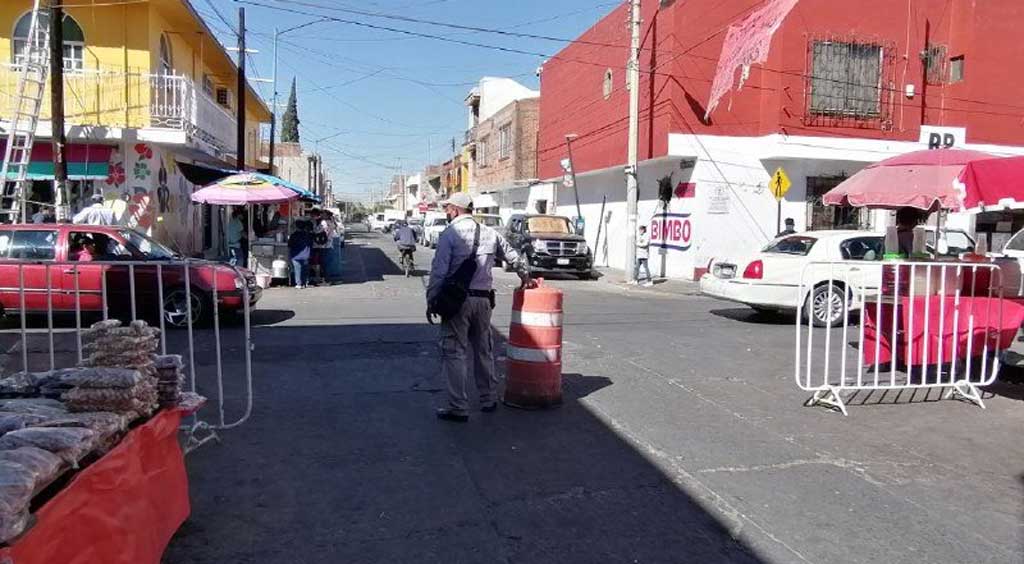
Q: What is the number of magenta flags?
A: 1